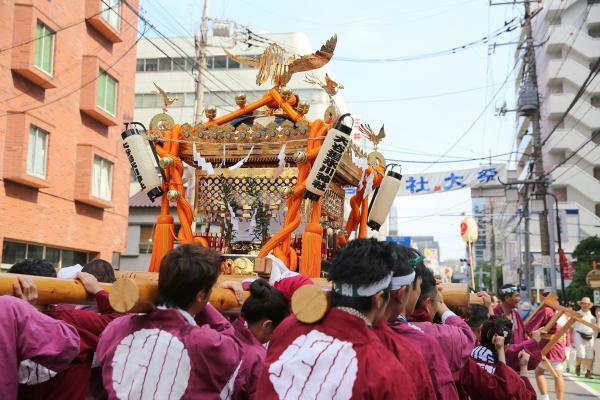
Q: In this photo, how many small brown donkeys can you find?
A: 0